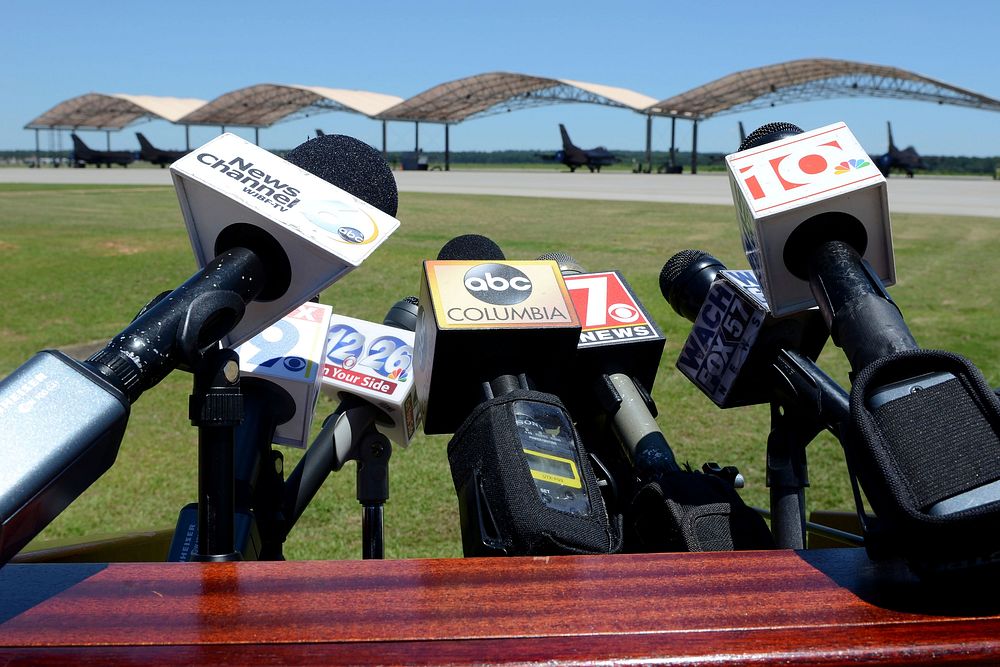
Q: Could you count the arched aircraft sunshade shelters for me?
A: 4